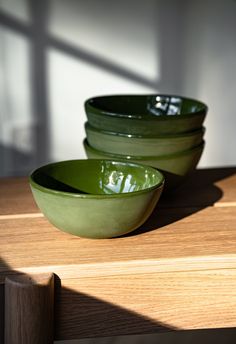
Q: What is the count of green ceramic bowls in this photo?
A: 4